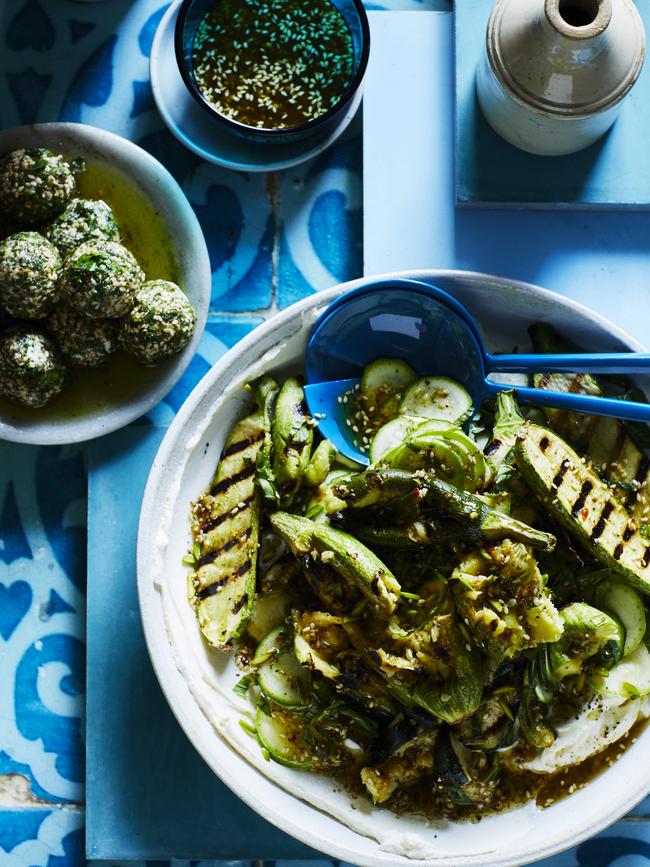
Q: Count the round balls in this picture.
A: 7